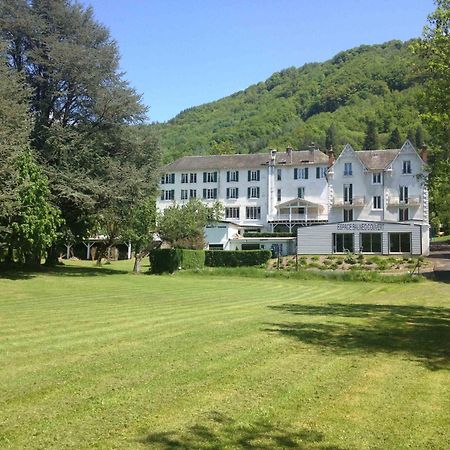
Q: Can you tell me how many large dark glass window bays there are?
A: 3